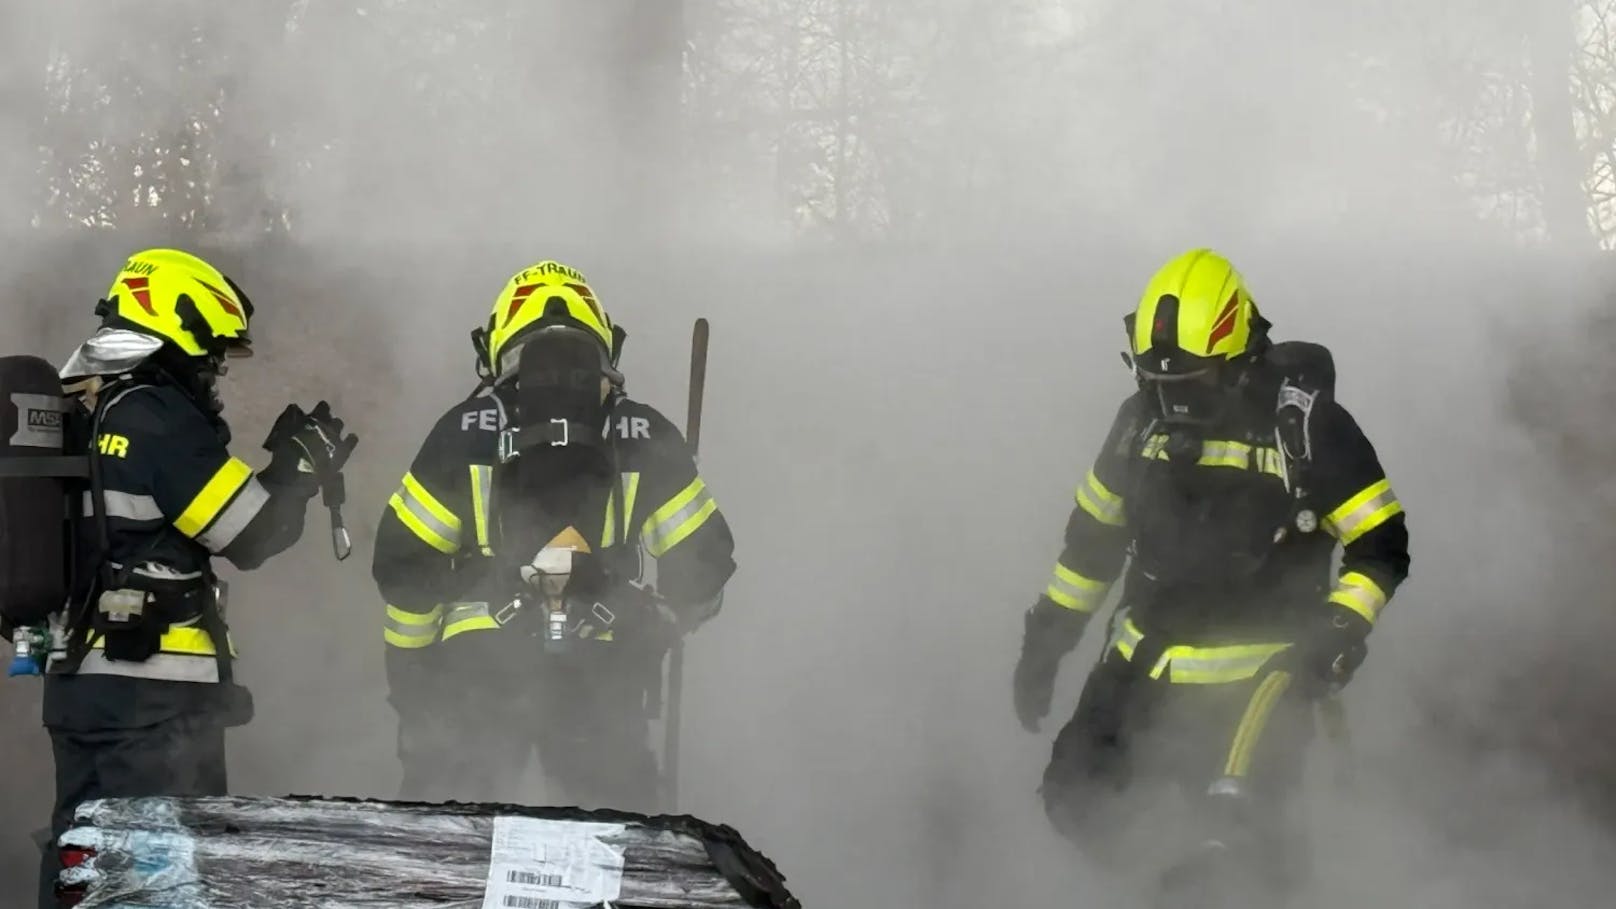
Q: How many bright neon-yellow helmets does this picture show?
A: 3